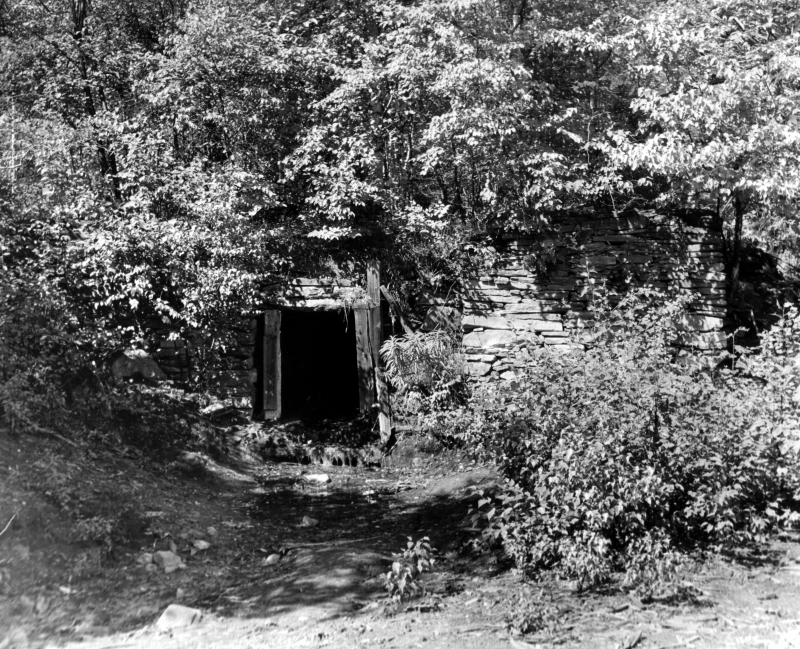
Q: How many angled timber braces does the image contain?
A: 1